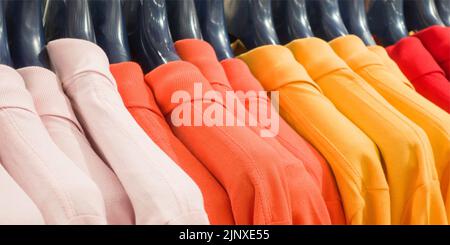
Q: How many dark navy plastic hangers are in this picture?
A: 14